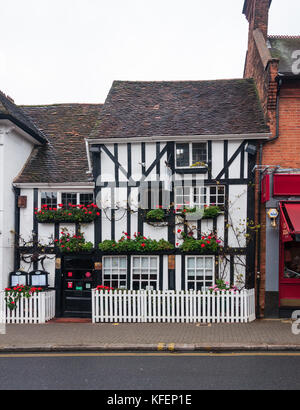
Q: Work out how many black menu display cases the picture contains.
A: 2